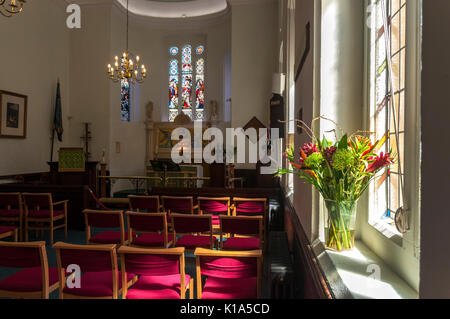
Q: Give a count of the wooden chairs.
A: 15